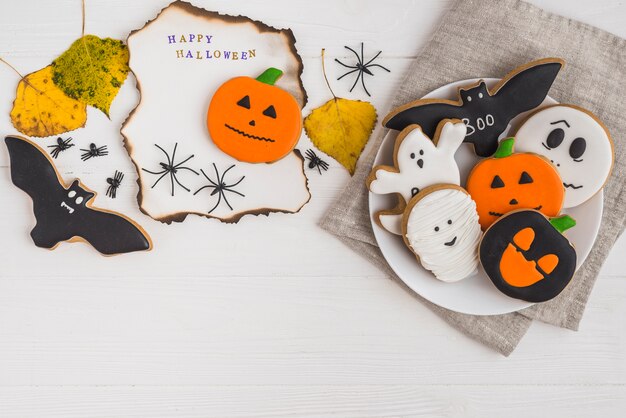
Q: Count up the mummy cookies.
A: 1